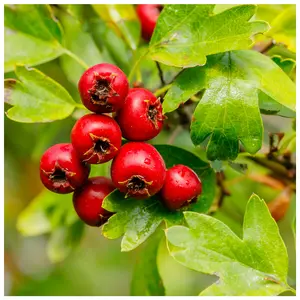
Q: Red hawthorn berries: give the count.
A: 8